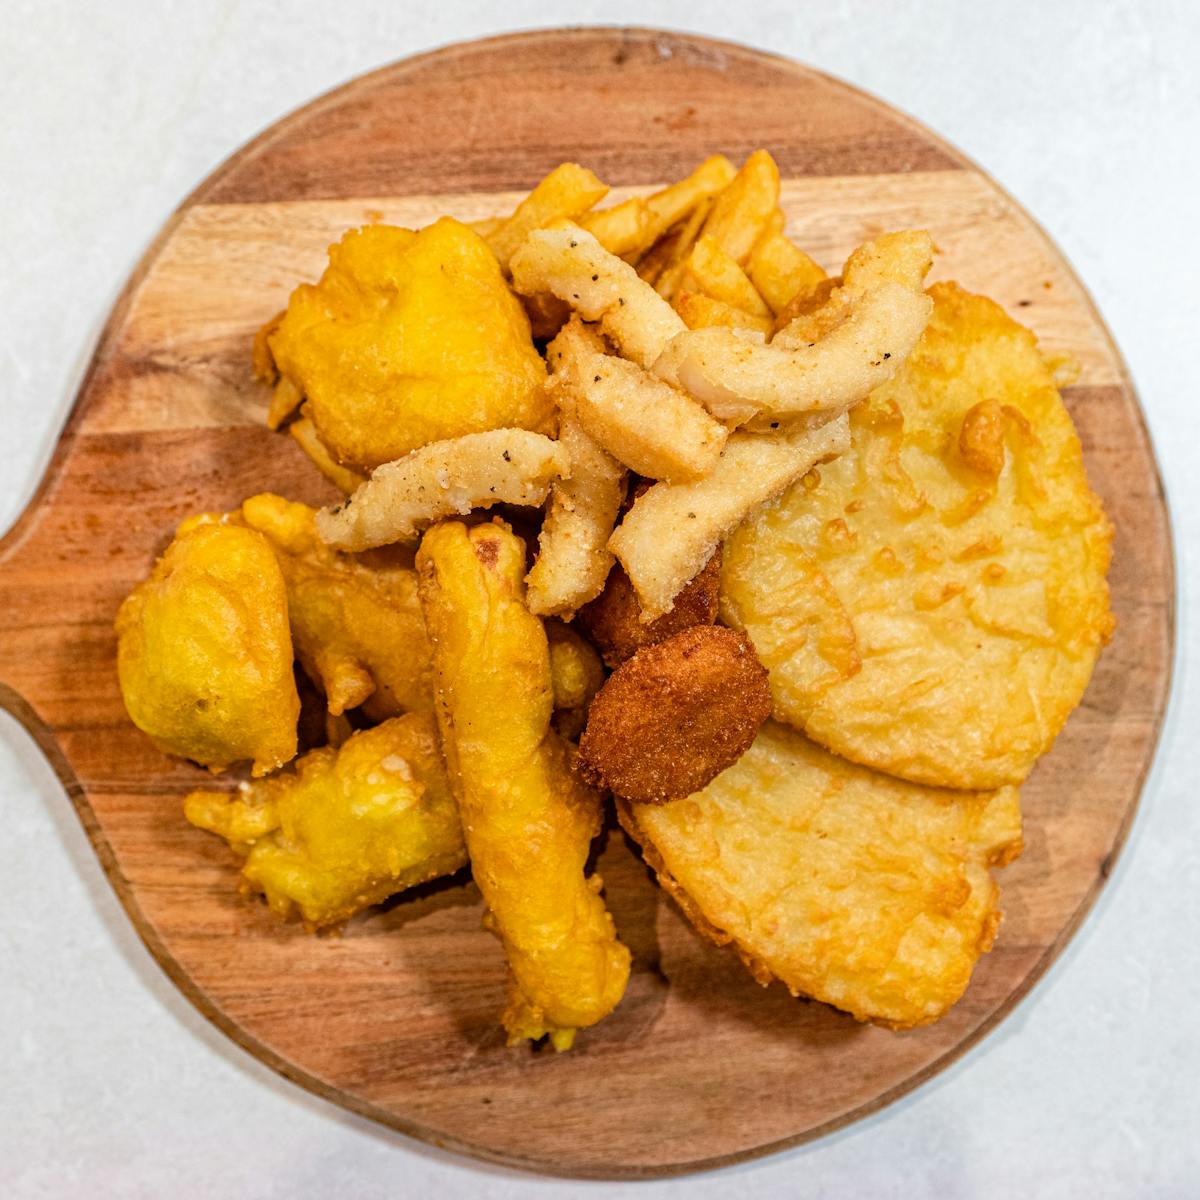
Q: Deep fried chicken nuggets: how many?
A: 2